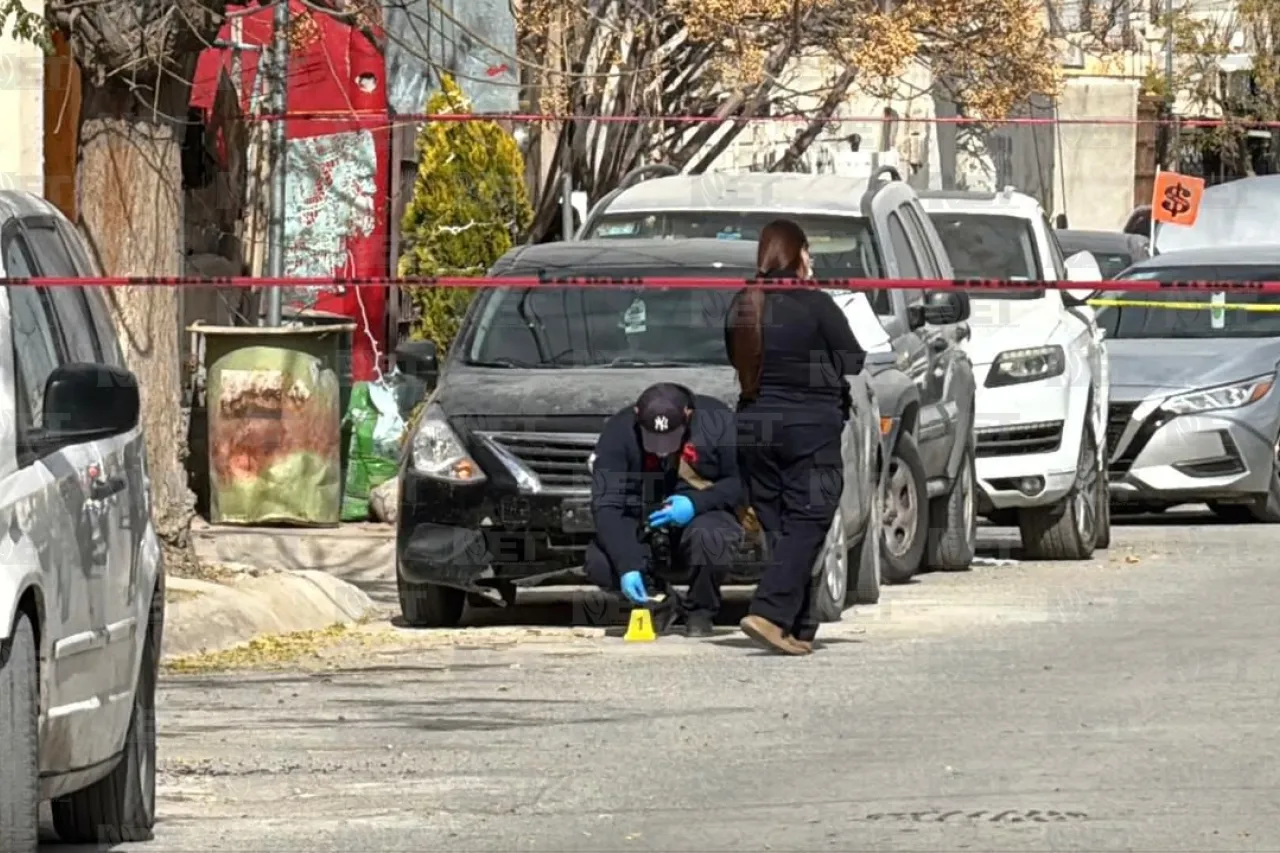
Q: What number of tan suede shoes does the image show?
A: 2